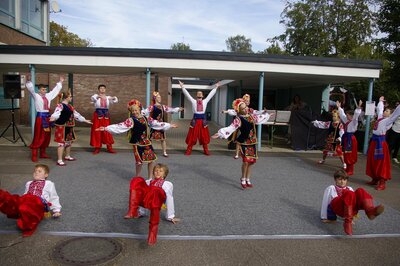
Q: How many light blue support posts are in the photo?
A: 4